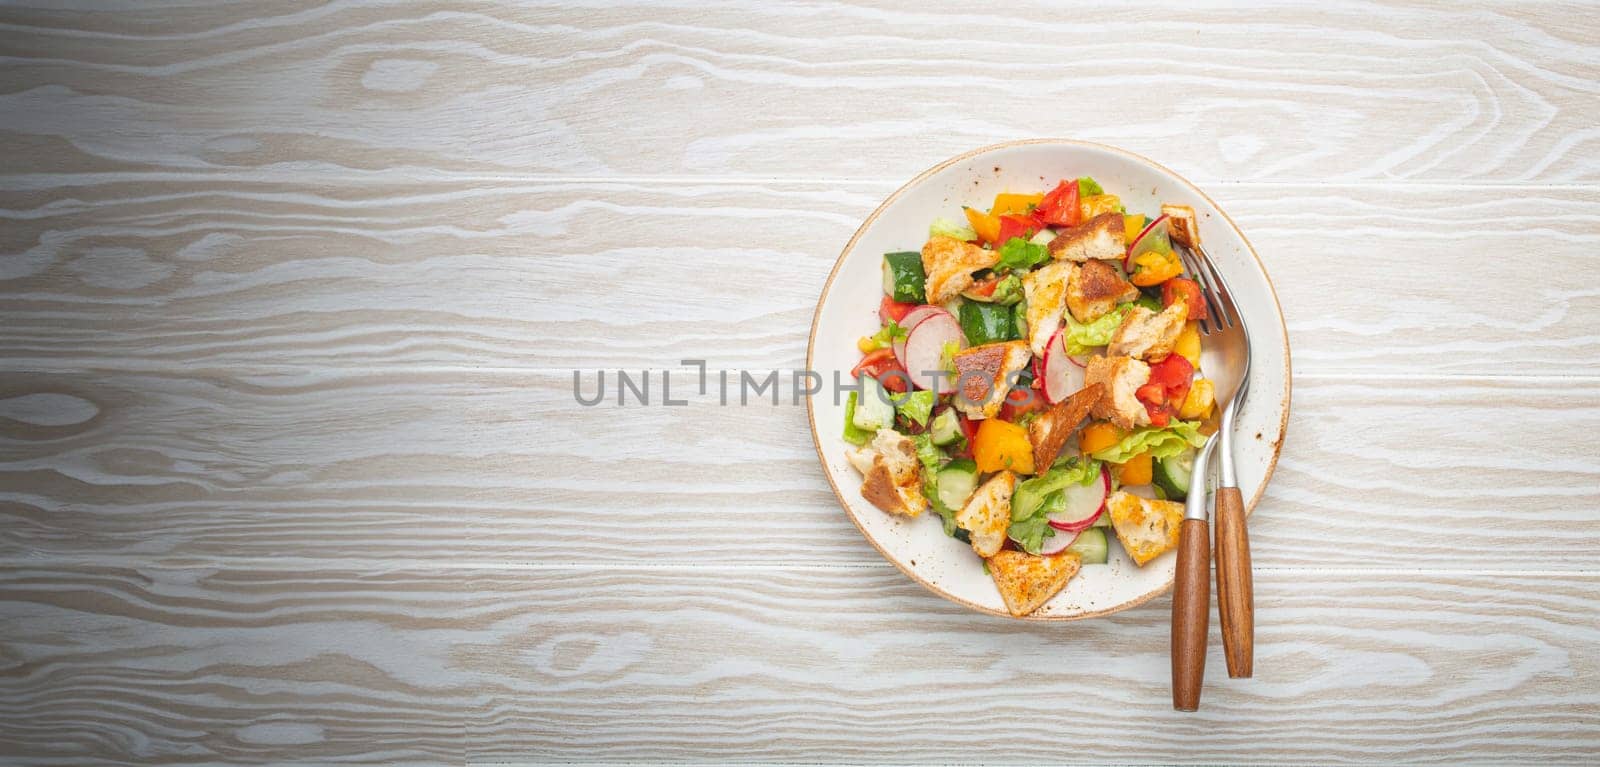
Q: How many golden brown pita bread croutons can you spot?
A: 13